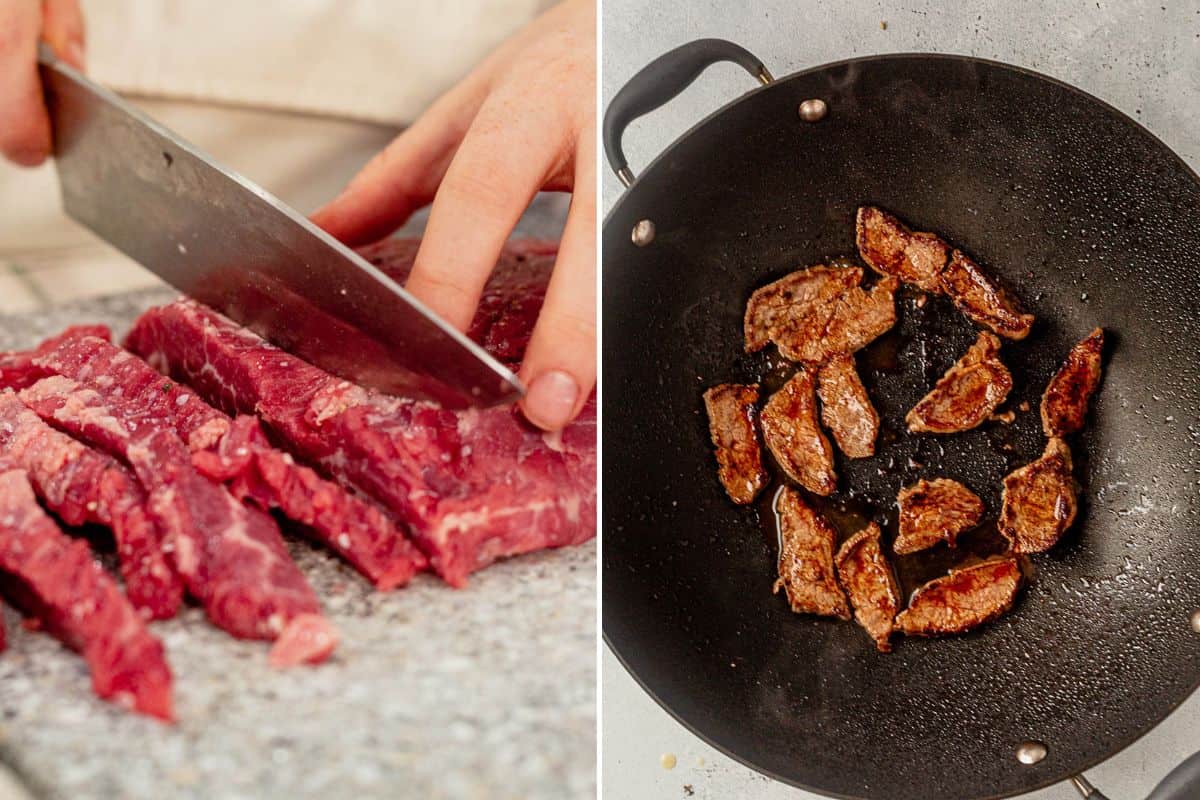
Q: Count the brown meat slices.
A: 13